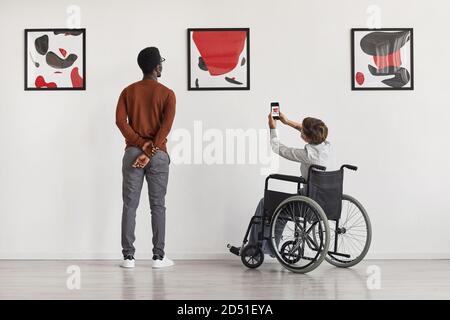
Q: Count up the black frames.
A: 3